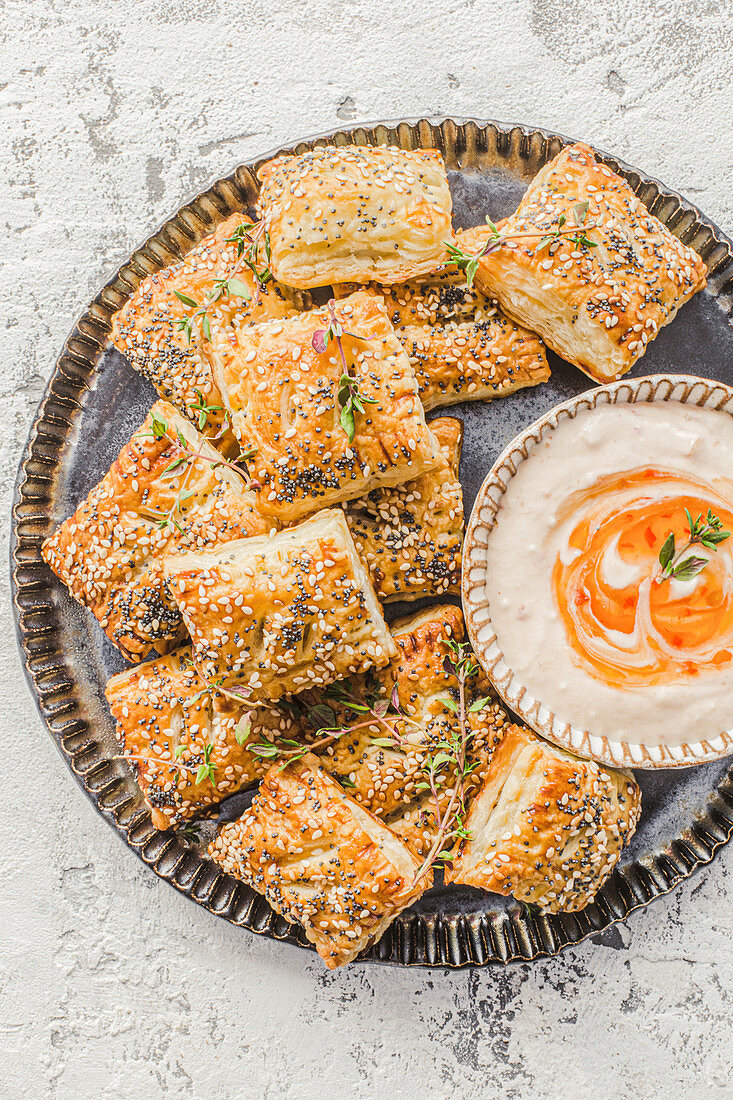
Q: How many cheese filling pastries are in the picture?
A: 12